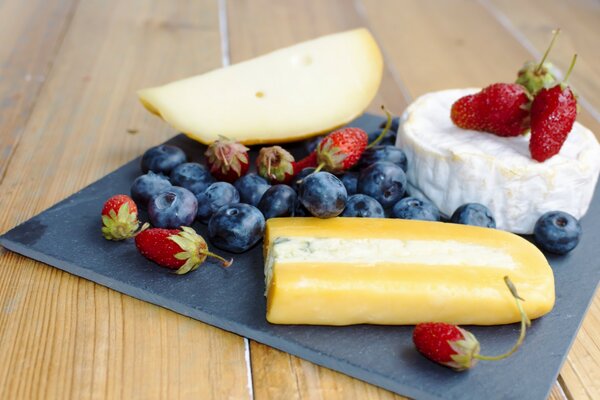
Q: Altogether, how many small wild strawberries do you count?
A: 9